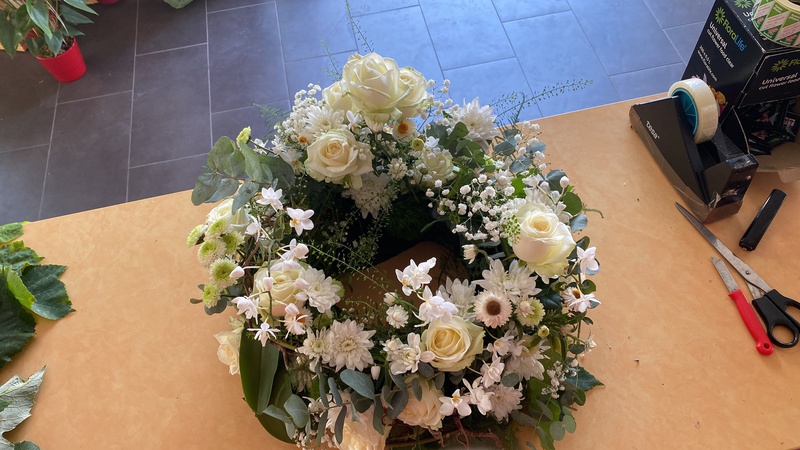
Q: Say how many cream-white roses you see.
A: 12